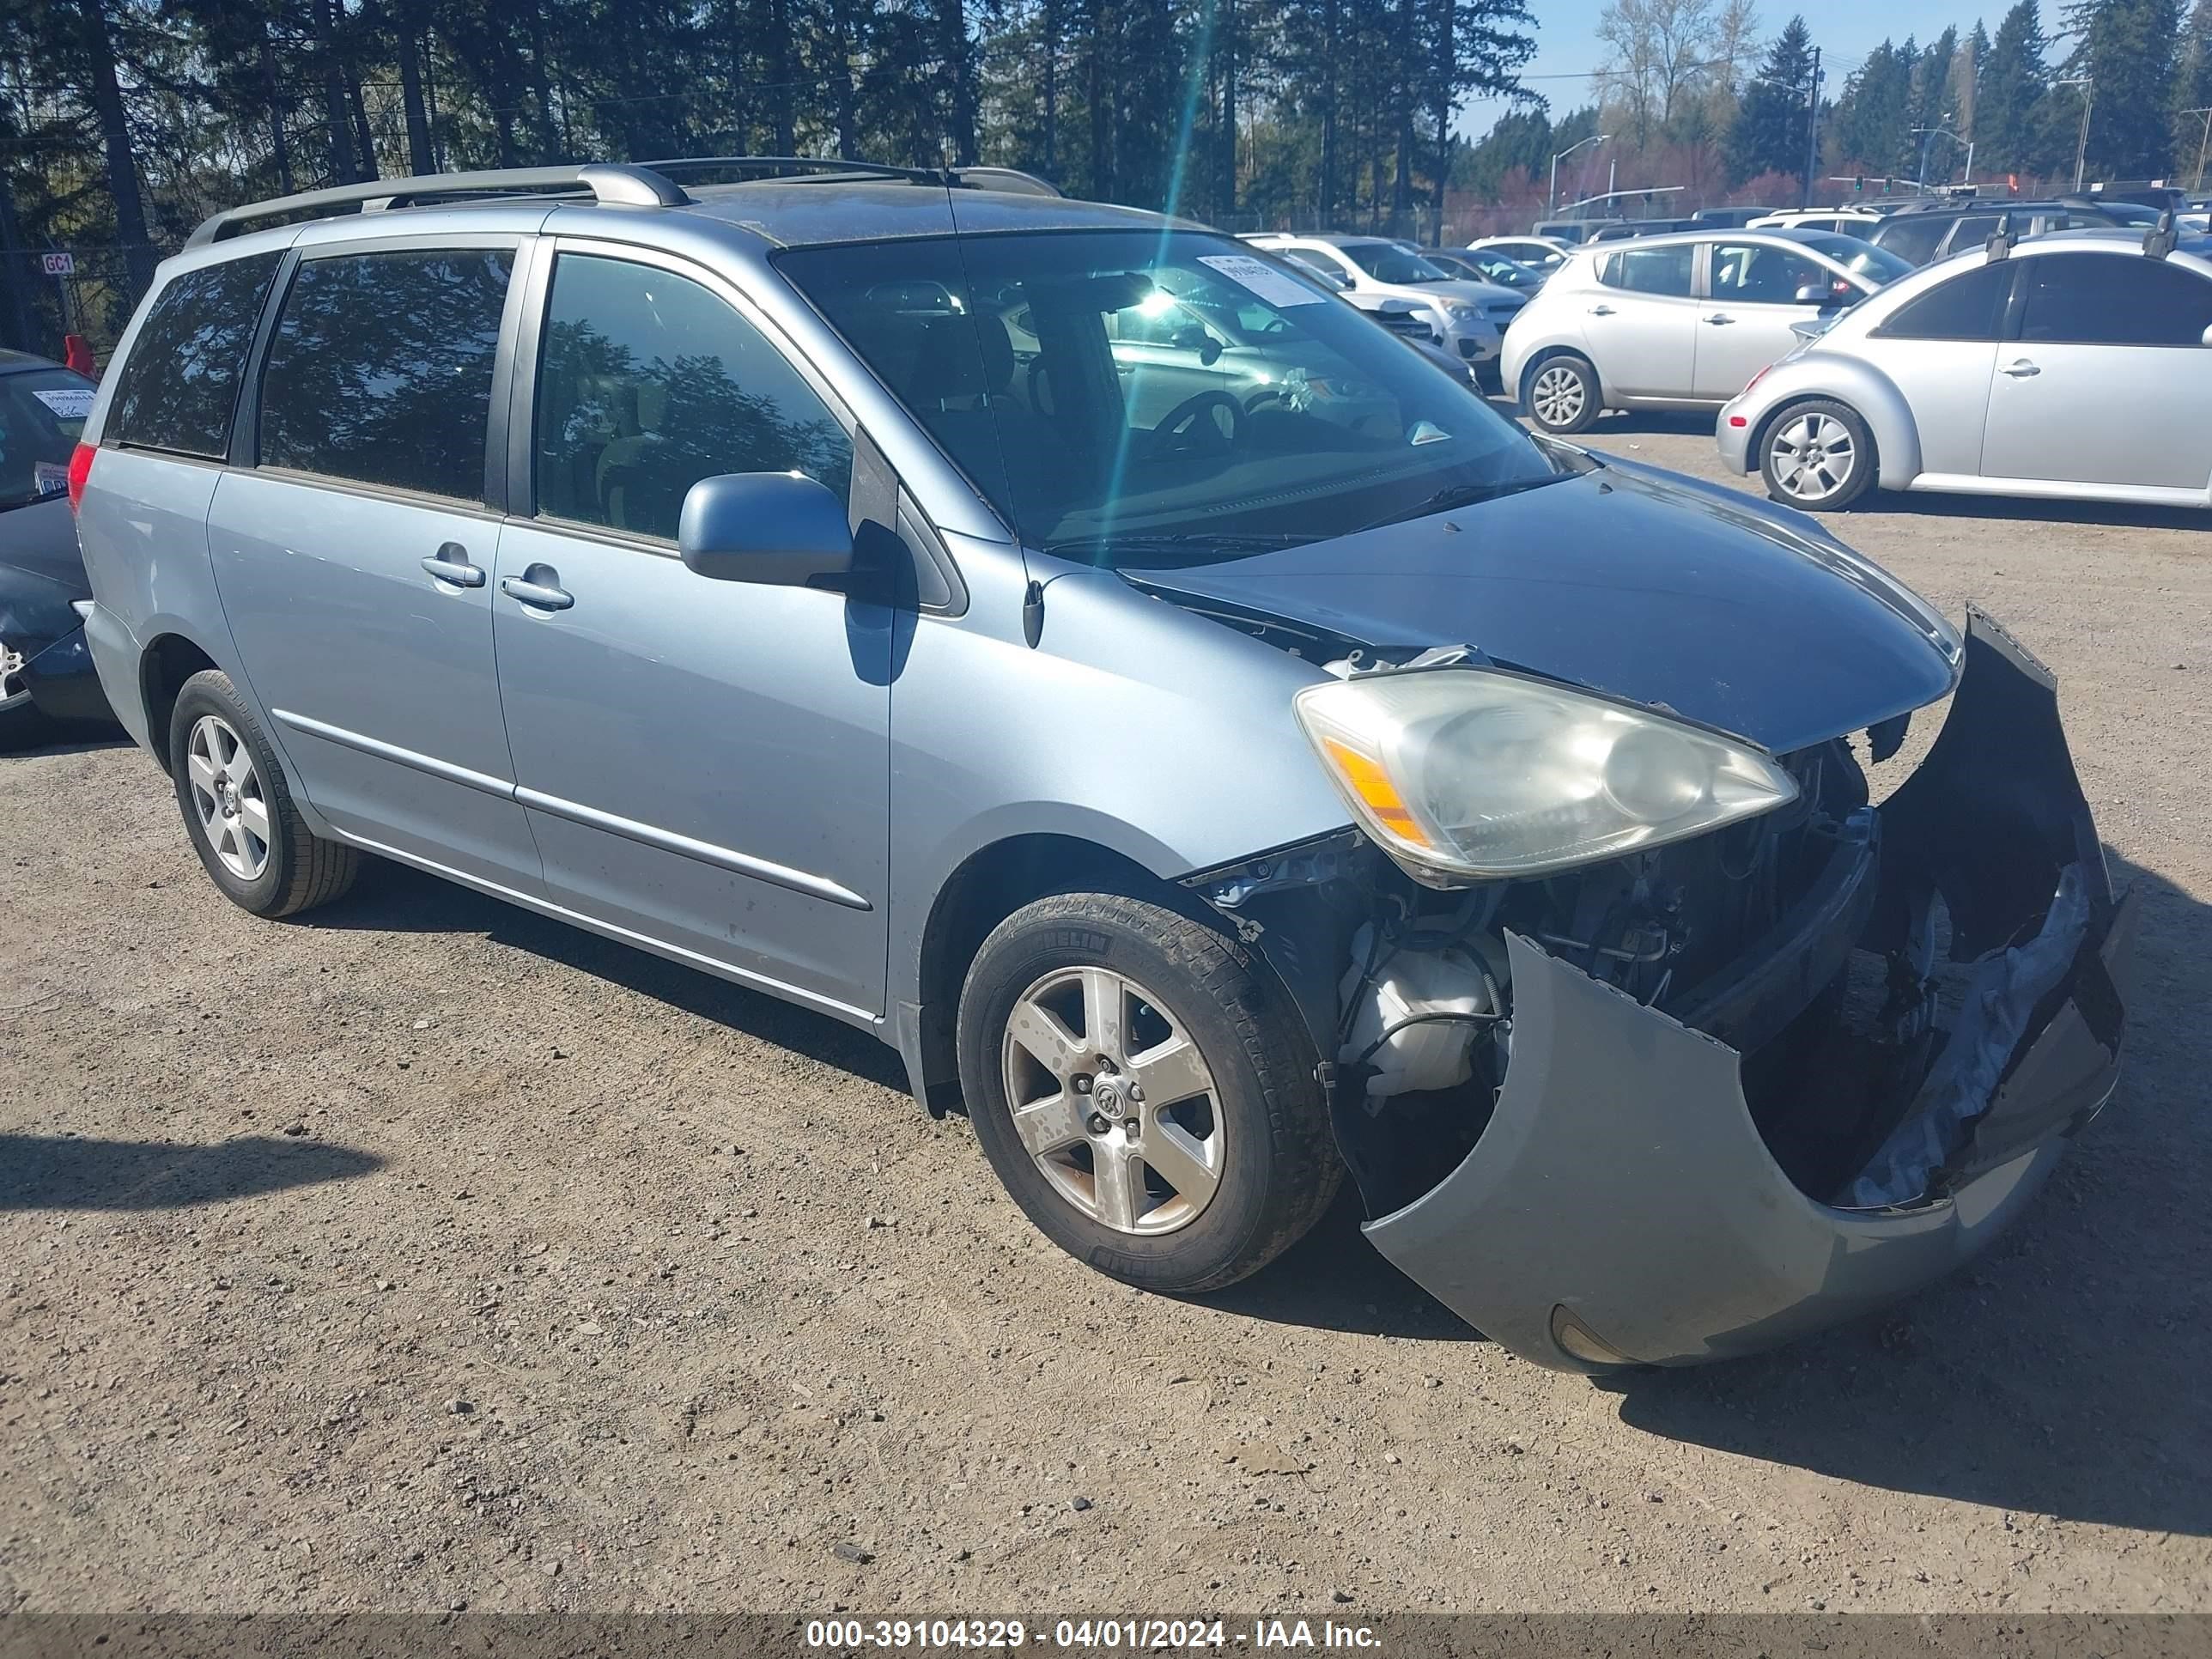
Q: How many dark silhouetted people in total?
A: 0